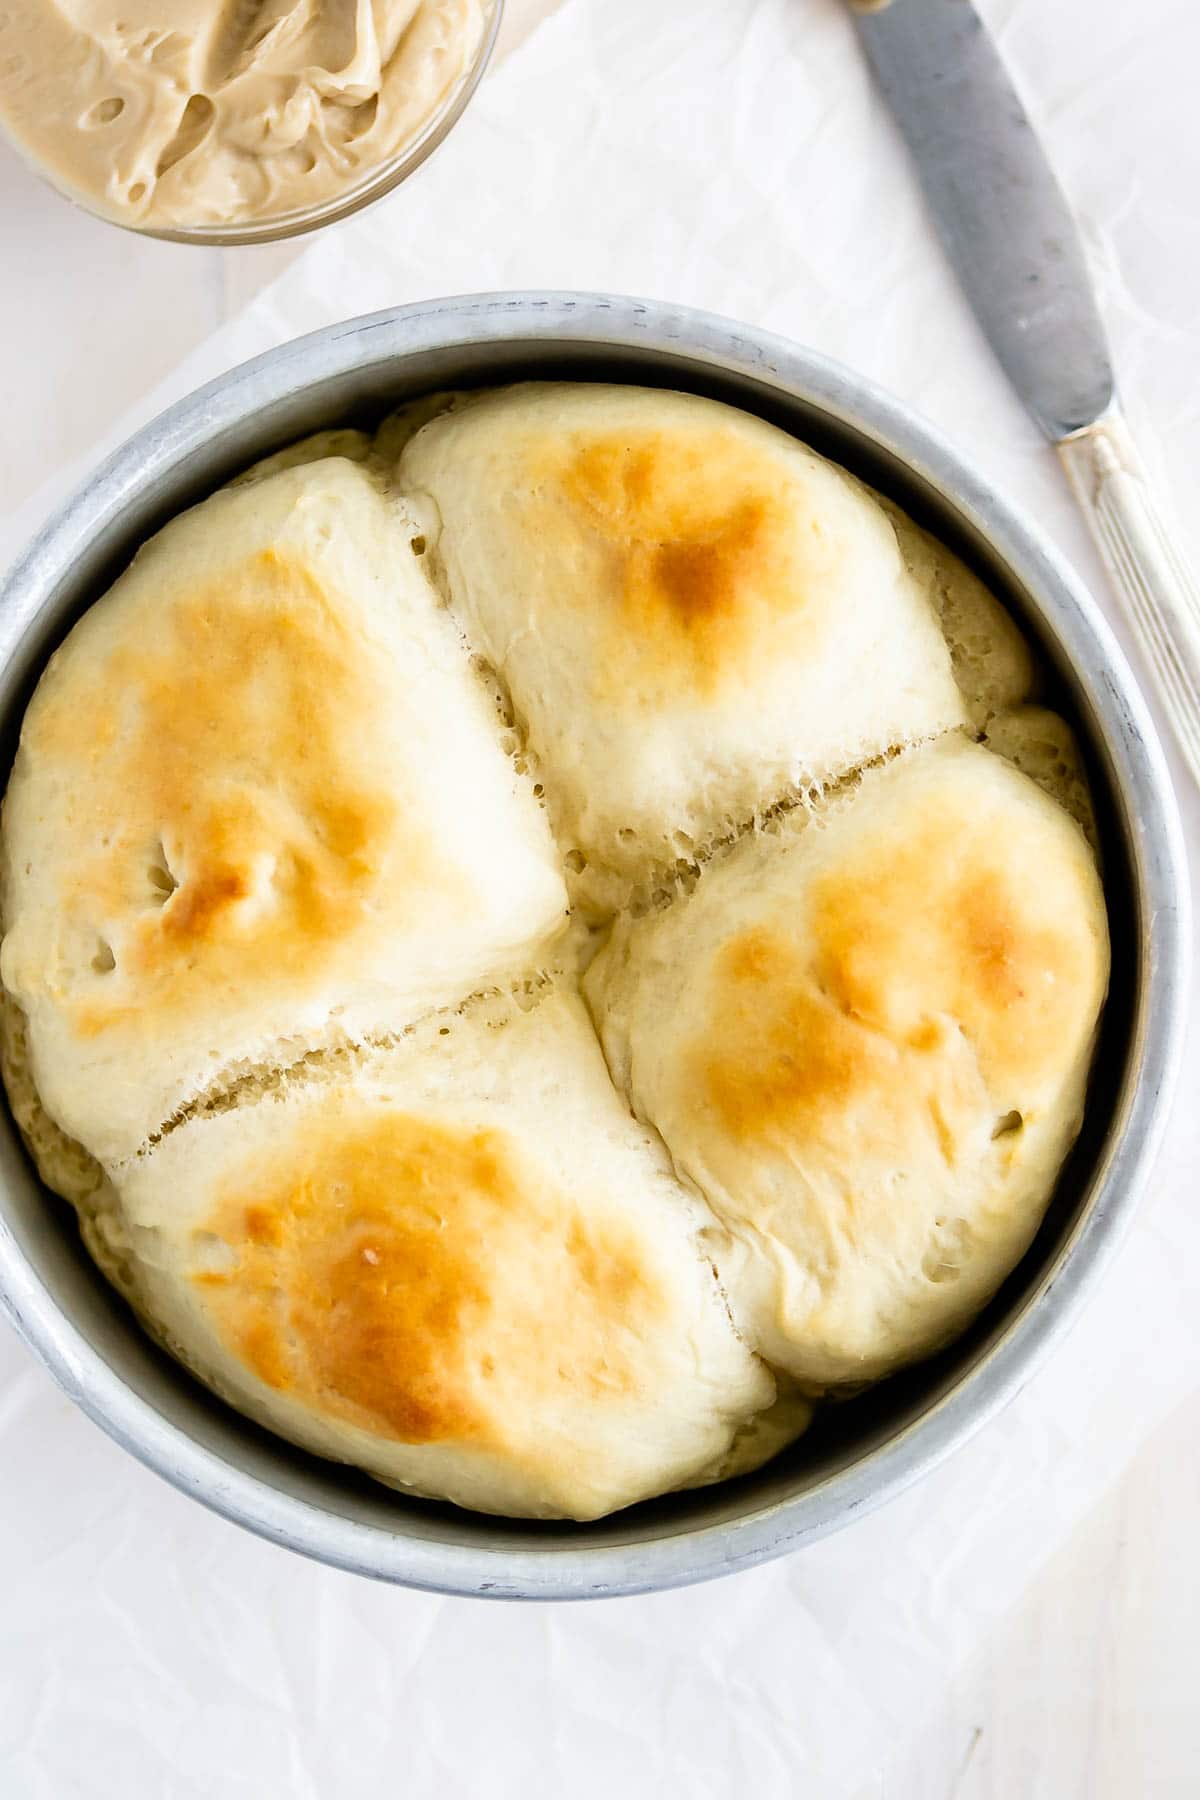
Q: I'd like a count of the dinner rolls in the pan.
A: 4